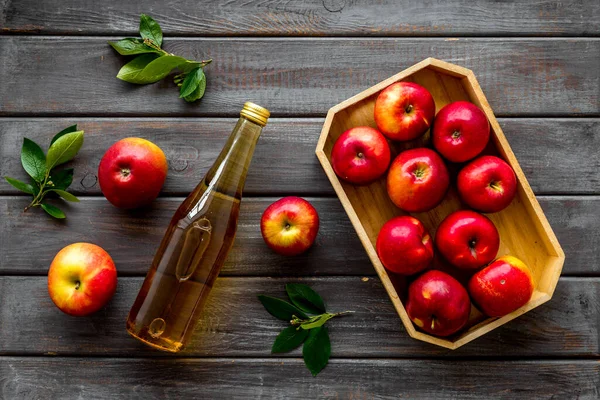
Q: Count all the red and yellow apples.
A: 12